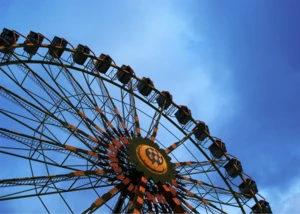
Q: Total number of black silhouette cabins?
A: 14